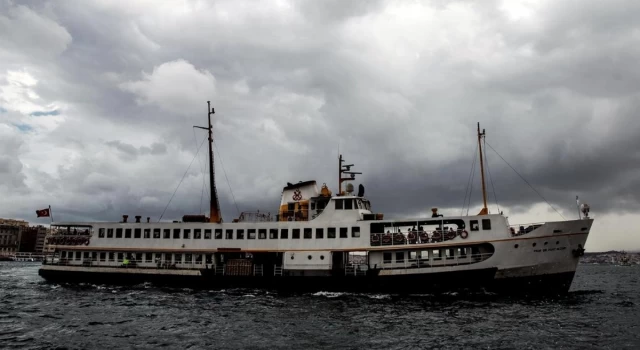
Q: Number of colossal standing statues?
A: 0